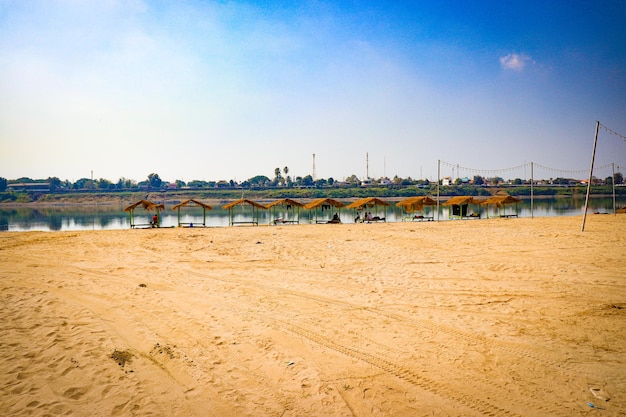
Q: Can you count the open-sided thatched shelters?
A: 9